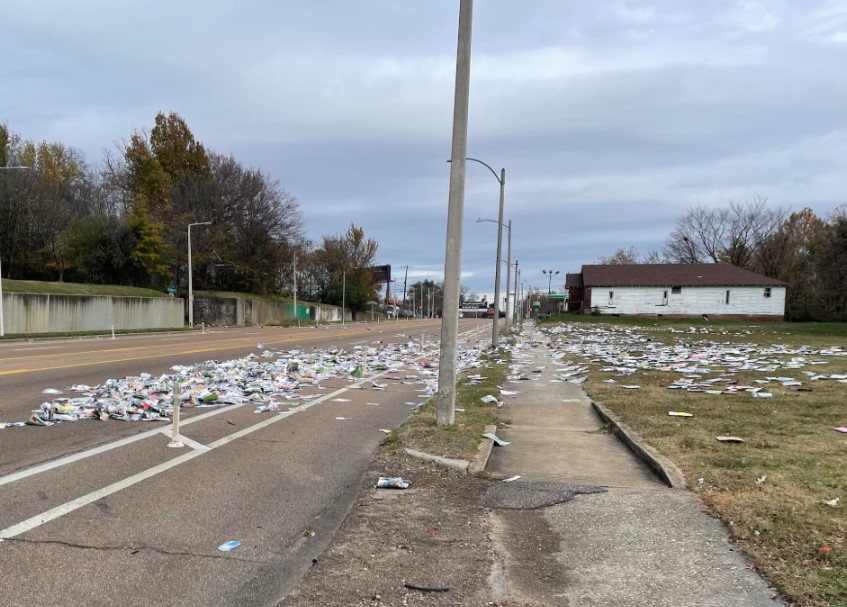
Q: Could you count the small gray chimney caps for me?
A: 1